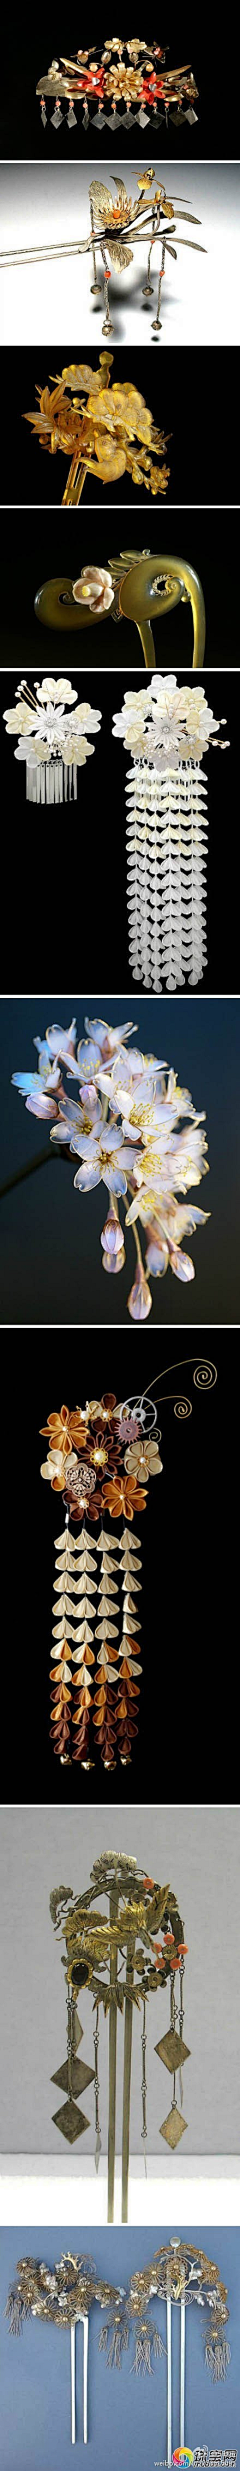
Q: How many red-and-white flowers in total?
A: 2